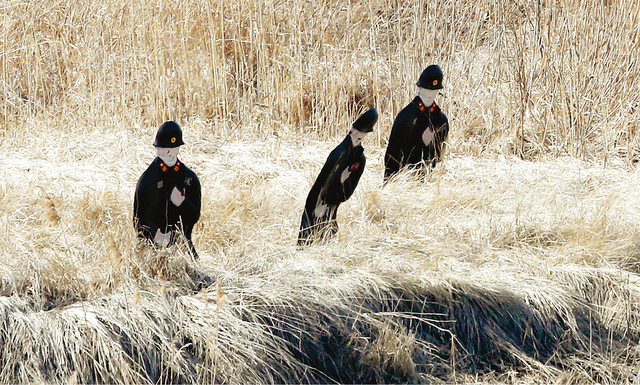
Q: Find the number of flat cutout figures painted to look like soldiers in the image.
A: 3